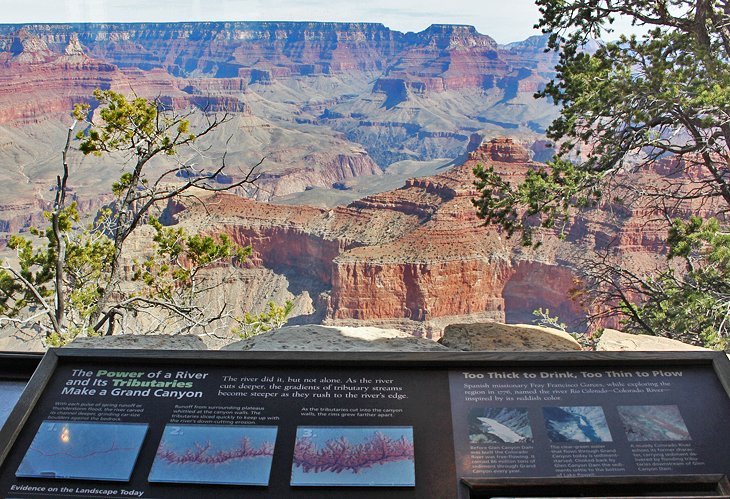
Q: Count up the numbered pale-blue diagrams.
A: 3